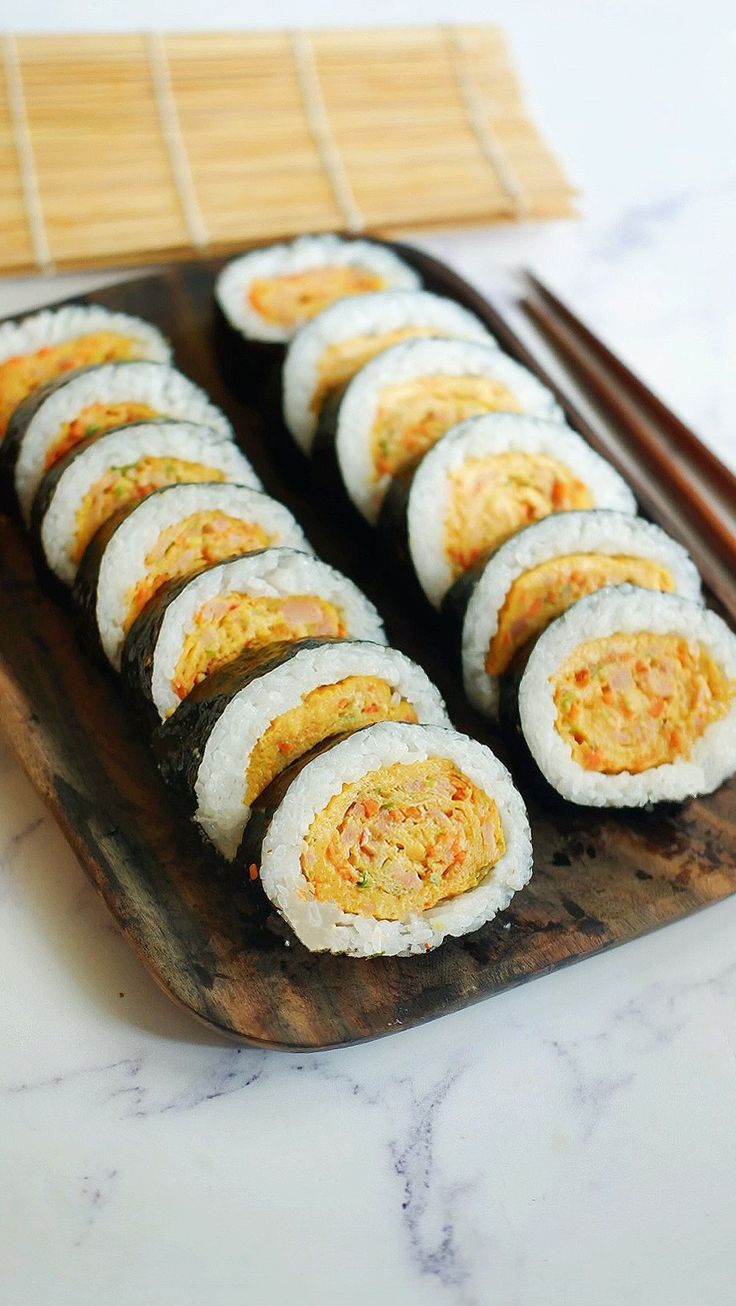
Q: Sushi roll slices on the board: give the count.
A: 13